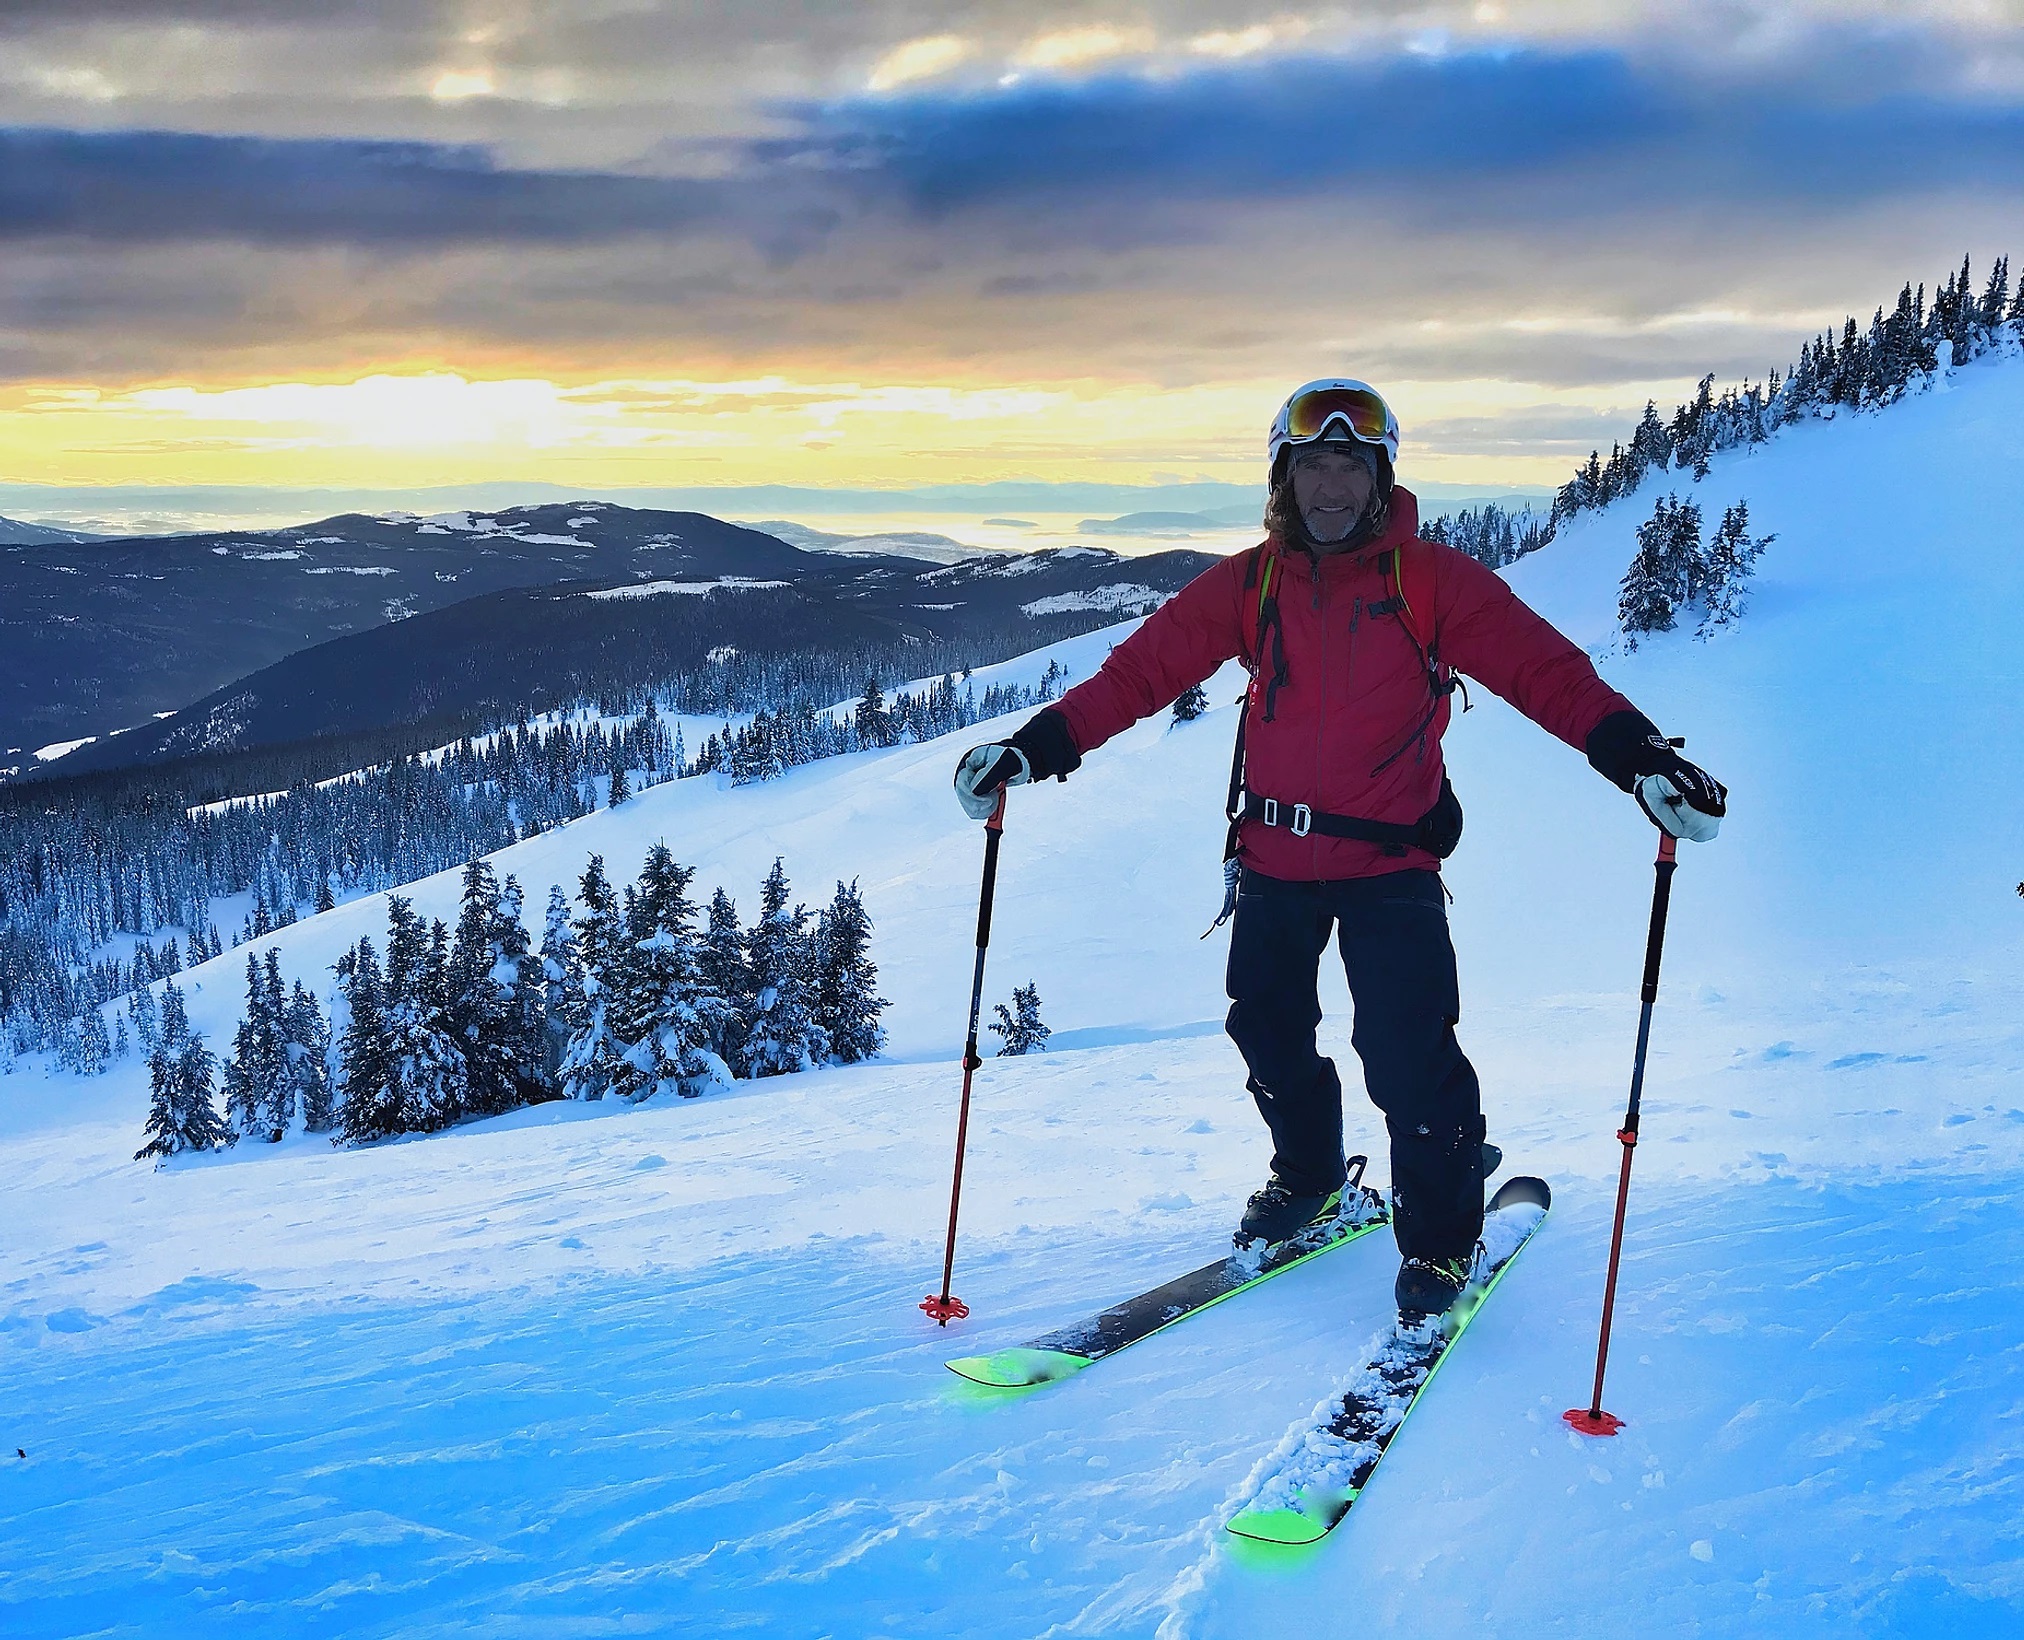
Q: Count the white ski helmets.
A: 1